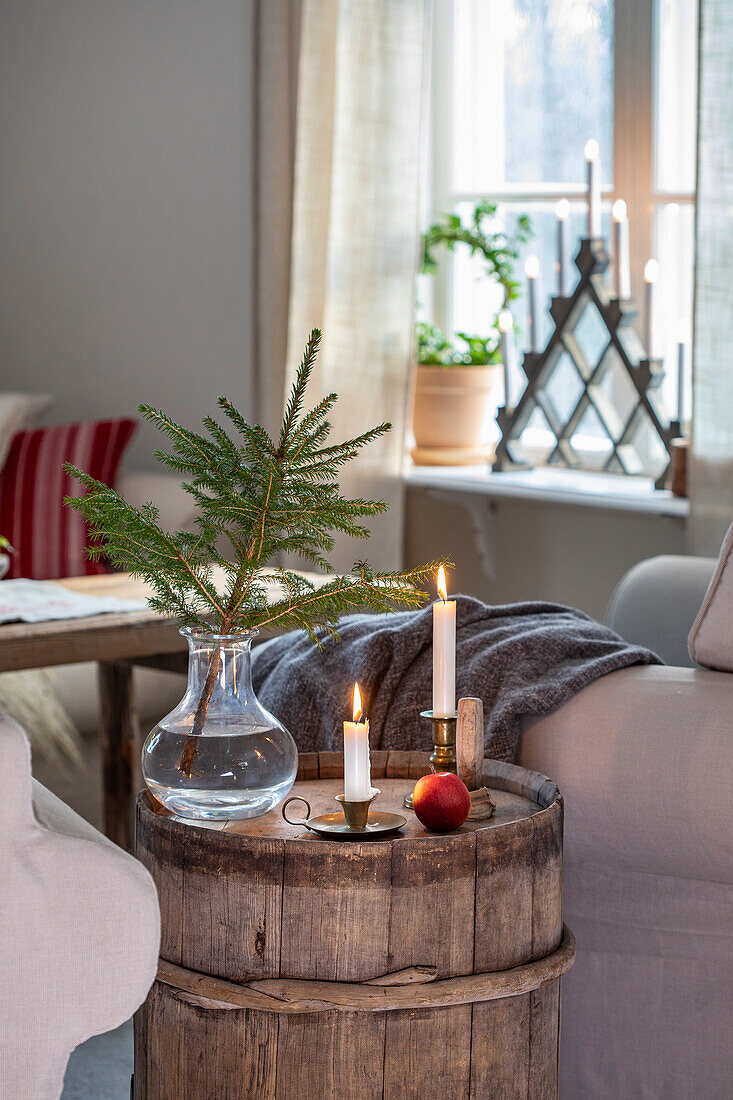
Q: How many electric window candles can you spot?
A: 7